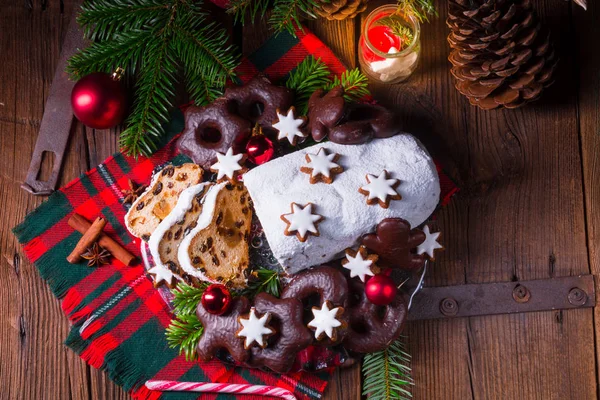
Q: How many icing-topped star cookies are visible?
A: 10